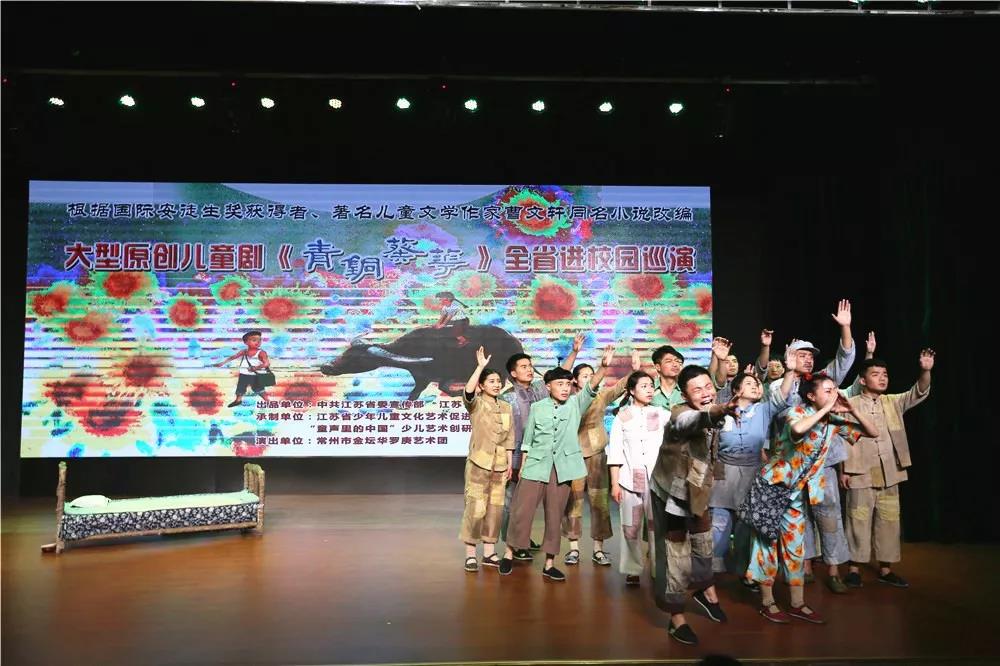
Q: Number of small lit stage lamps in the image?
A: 10